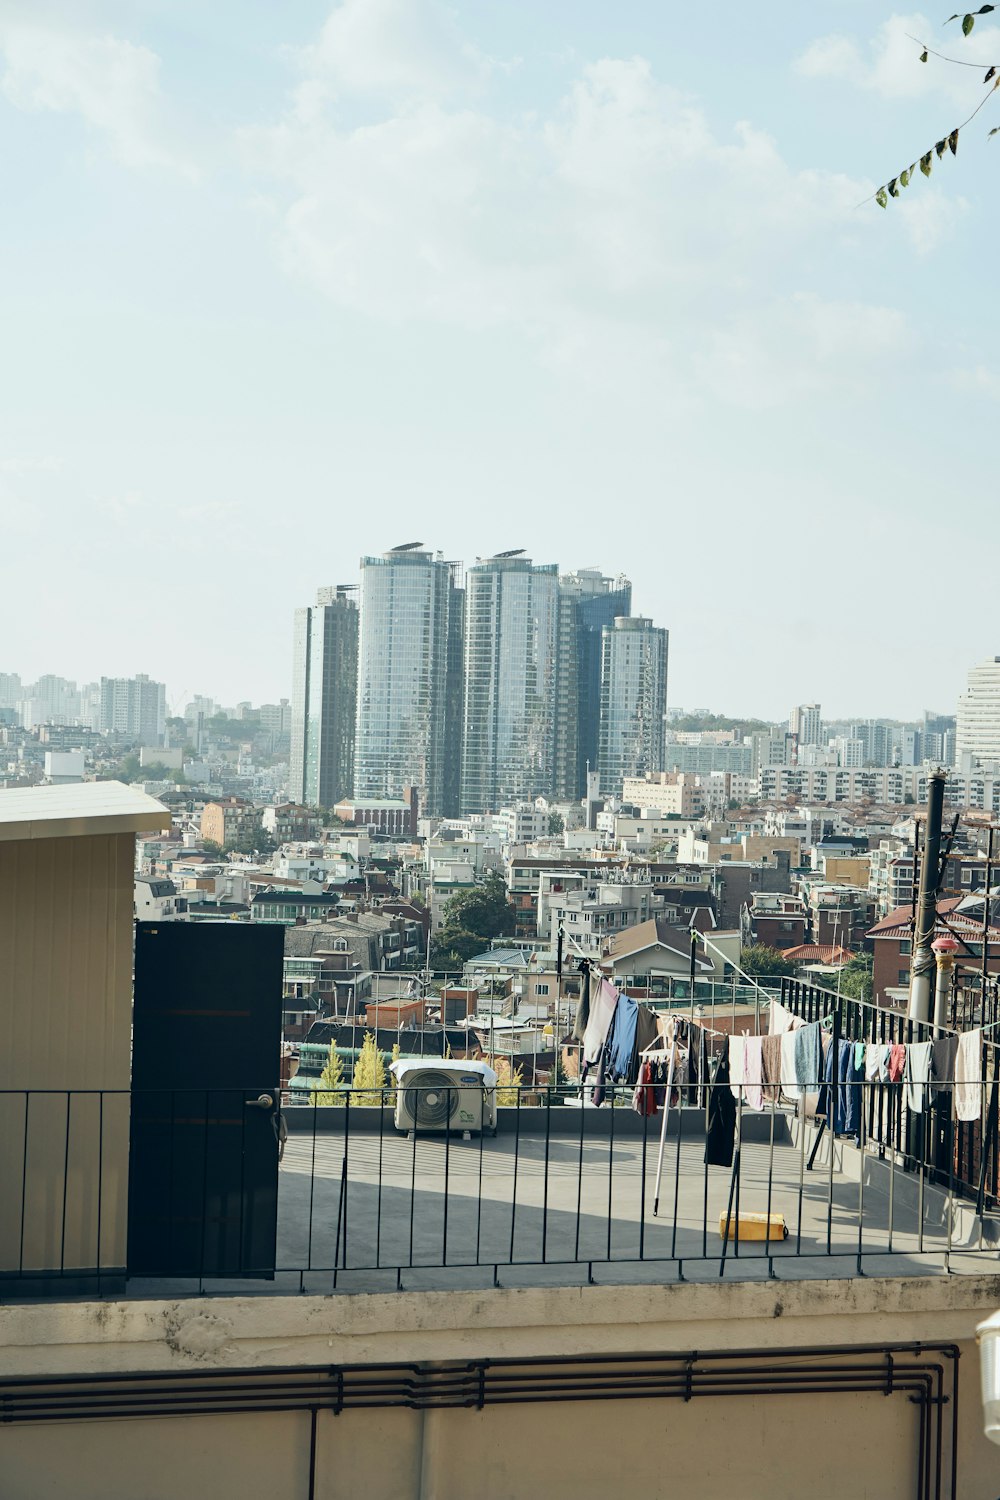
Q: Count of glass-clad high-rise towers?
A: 5